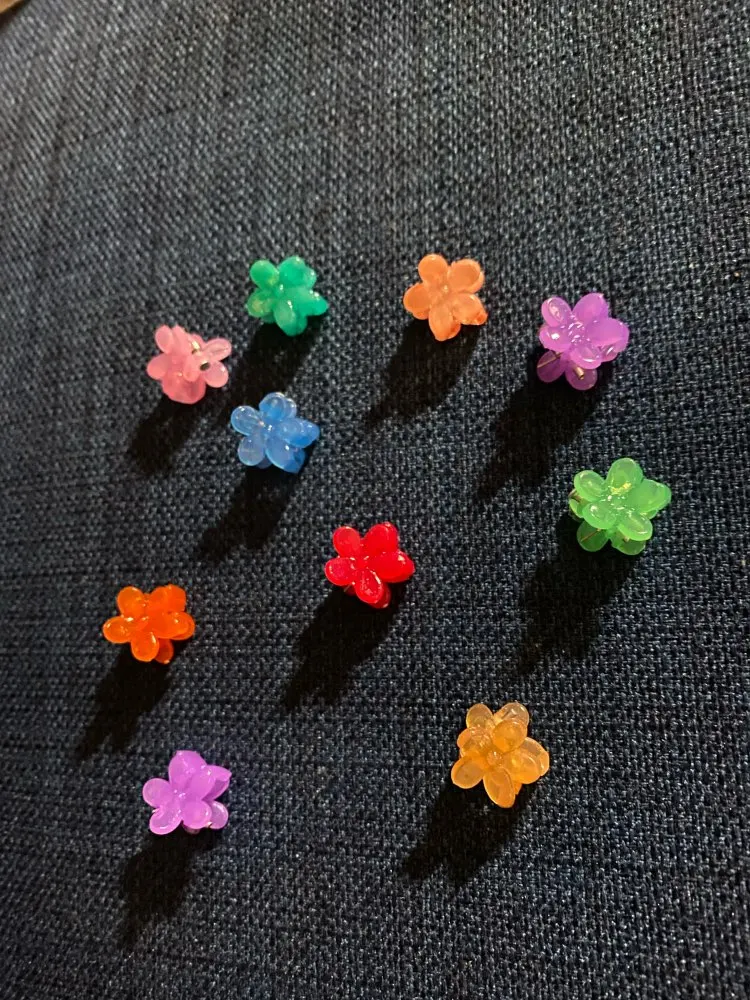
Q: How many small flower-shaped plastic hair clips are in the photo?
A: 10